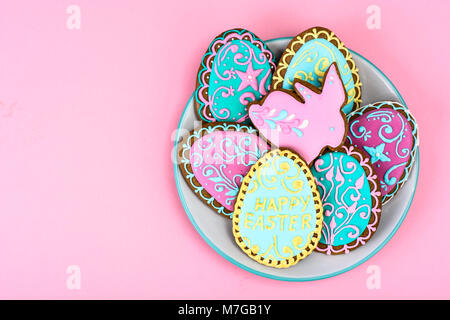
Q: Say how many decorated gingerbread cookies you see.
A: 7